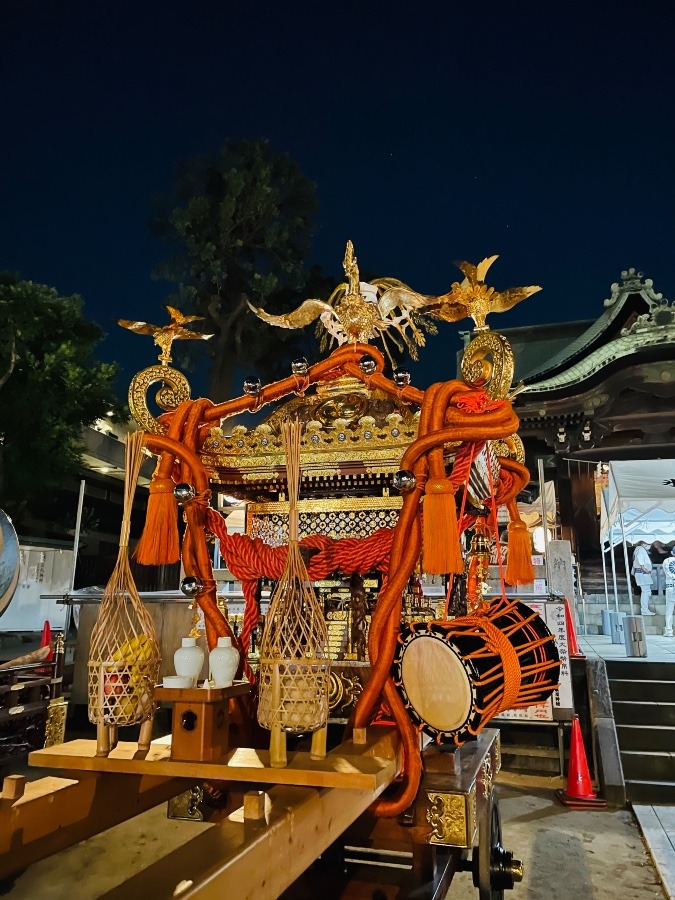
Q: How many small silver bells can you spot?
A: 7